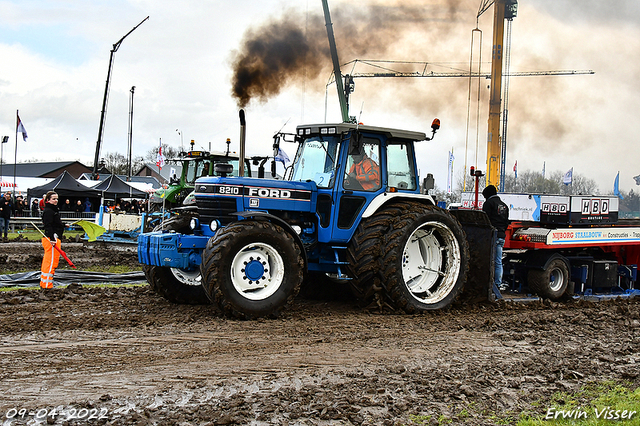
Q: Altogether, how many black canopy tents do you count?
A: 2